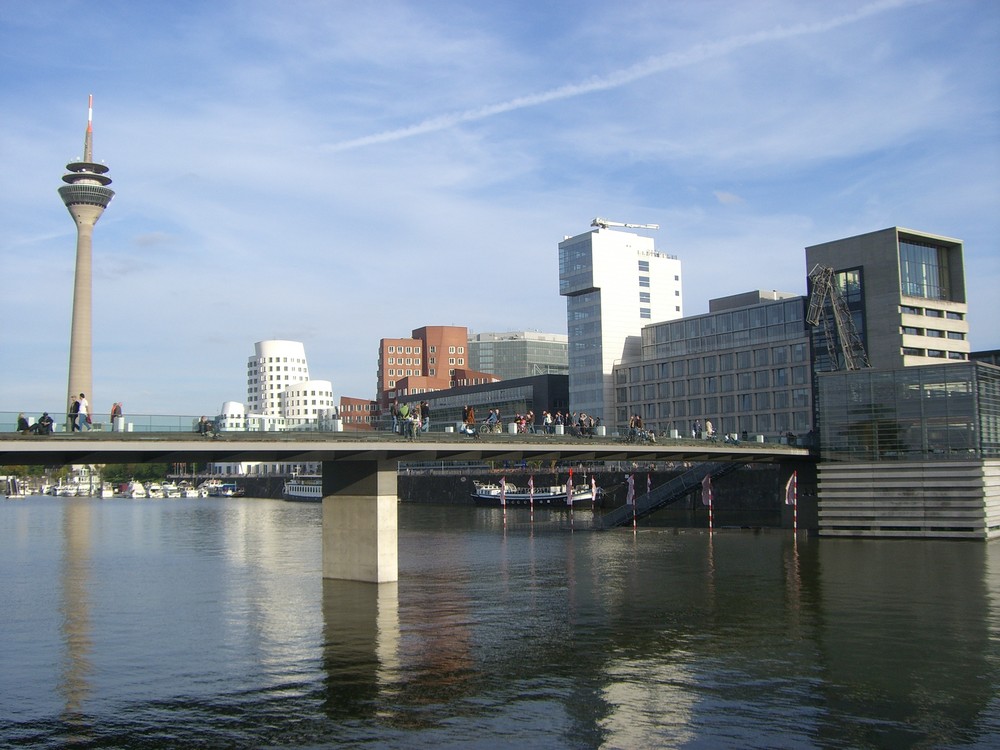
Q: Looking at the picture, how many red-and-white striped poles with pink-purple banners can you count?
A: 8